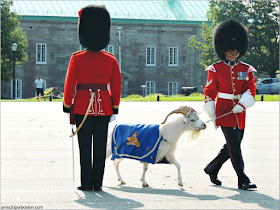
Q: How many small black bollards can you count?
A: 3